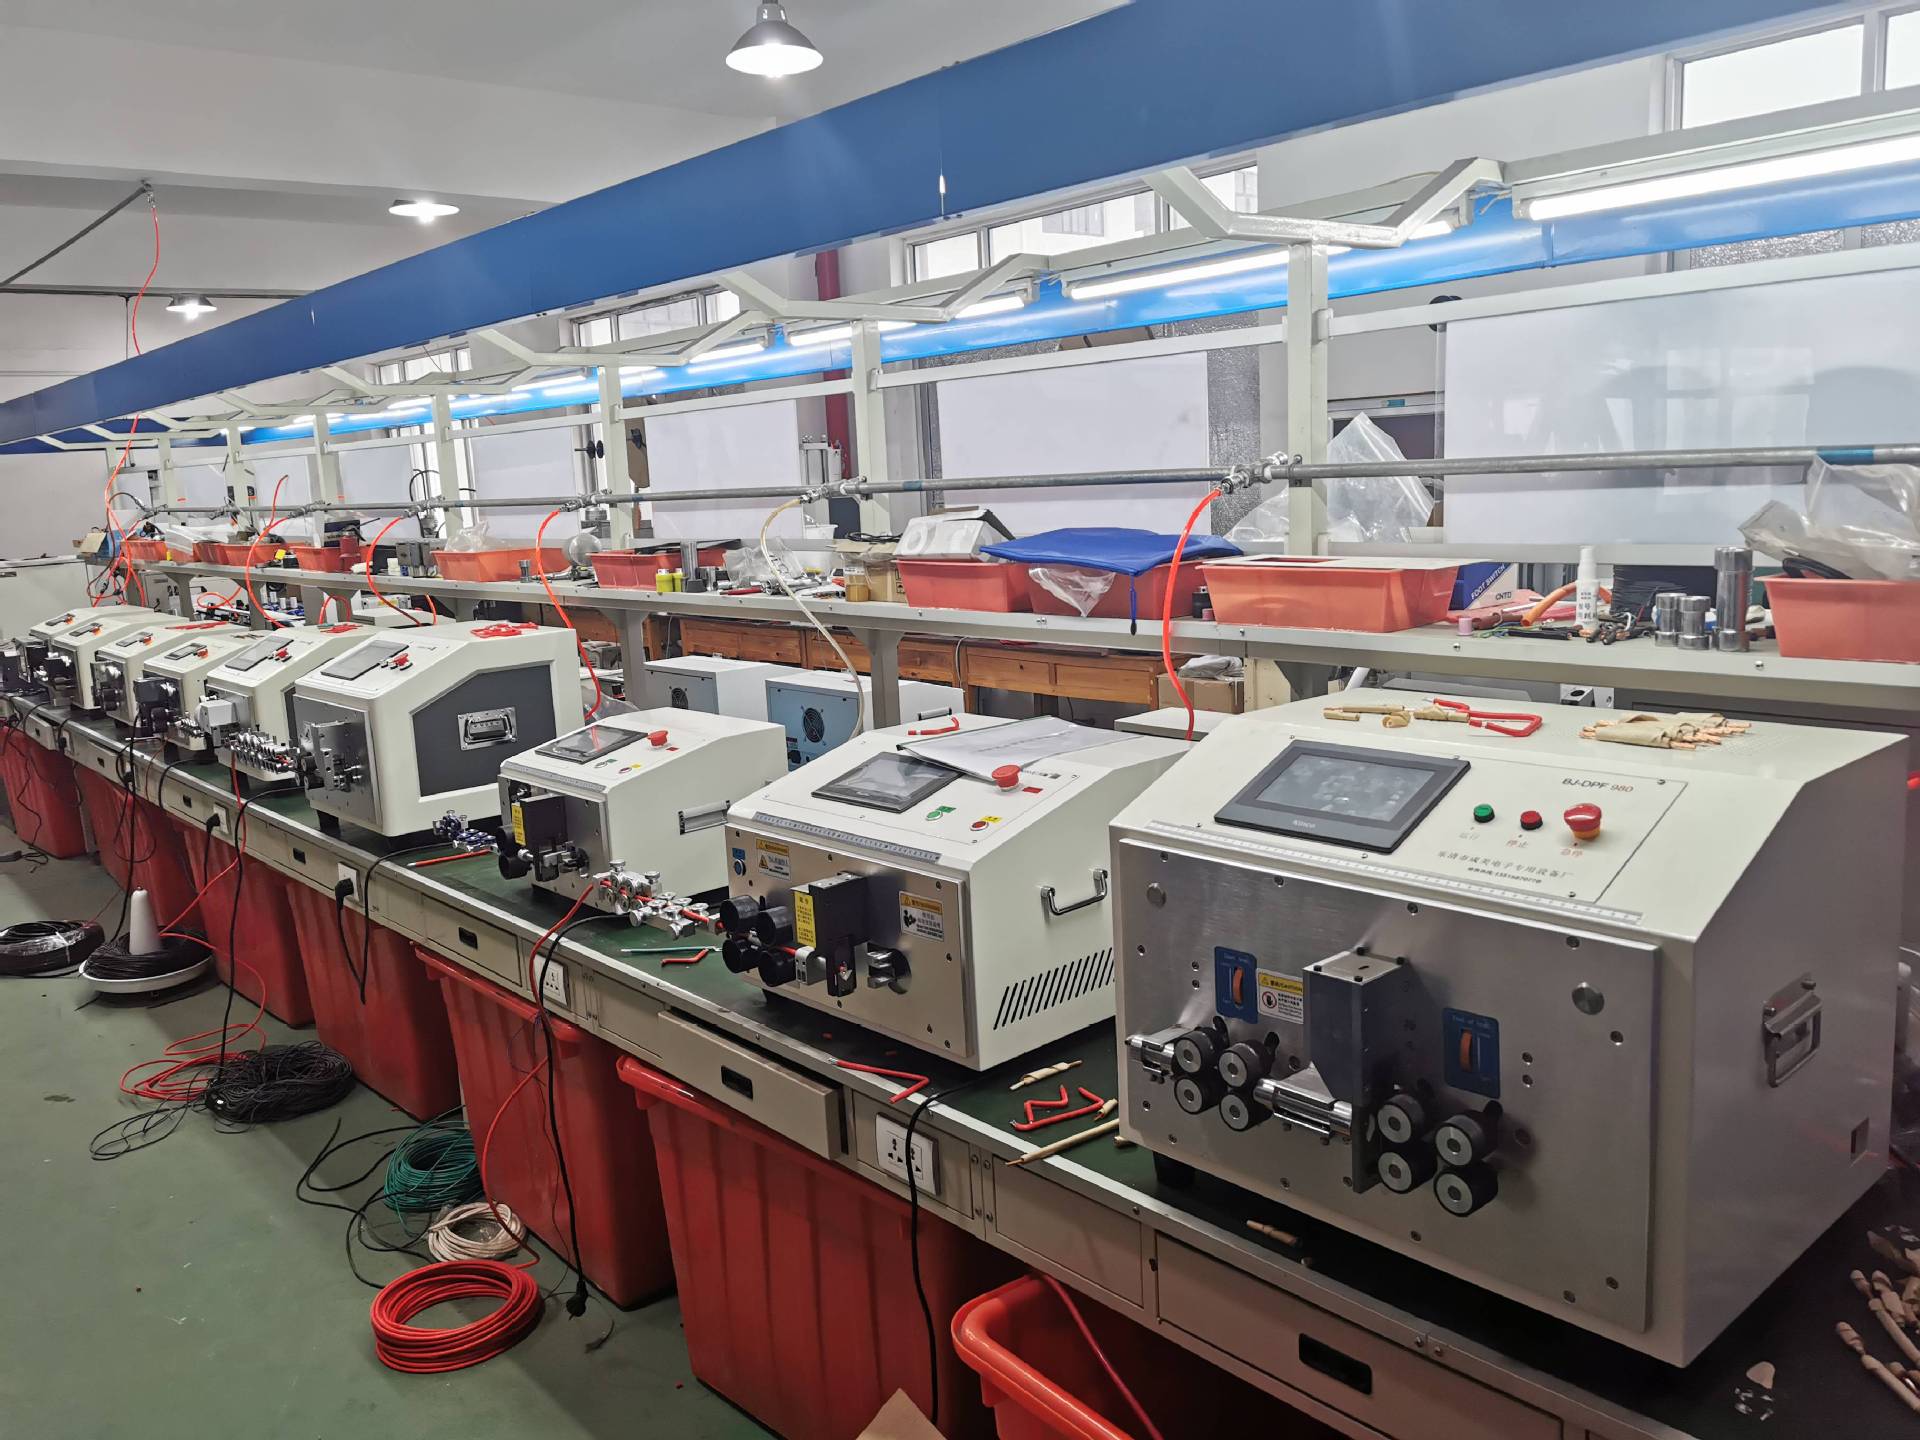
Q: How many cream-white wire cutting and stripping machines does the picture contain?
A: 9